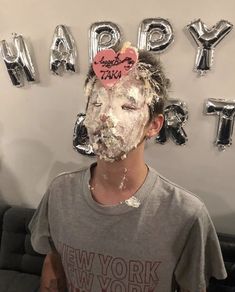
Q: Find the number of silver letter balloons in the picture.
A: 8